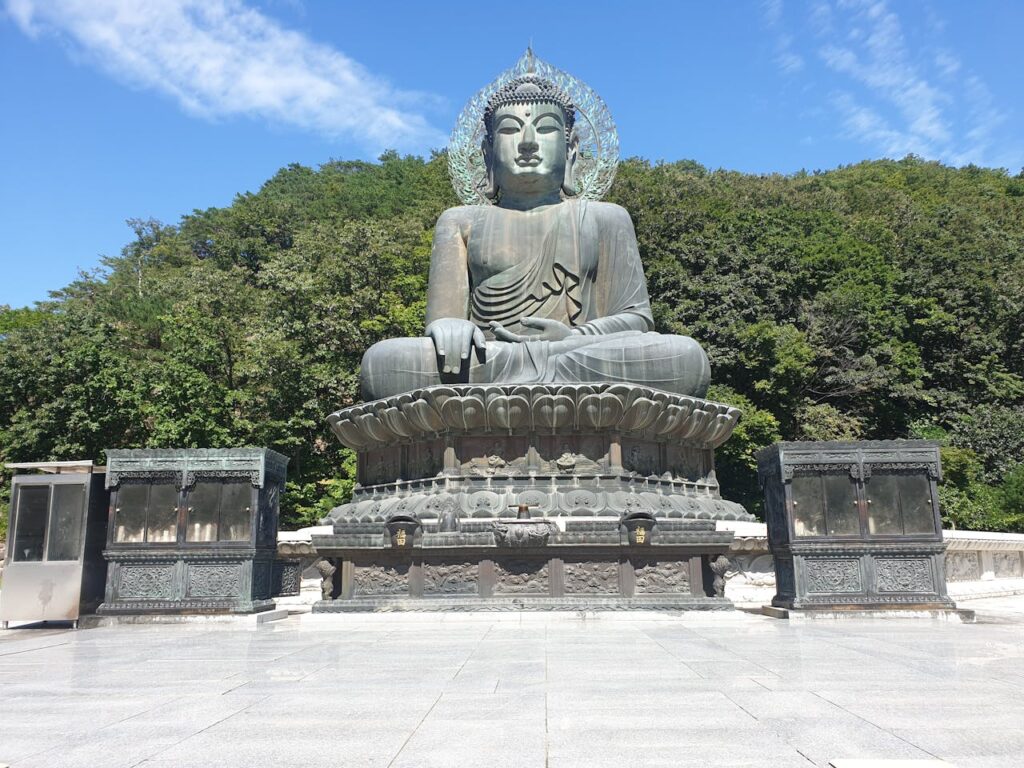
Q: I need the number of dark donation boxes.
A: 2